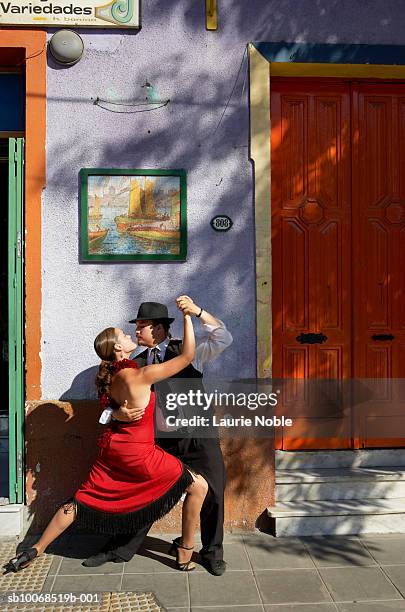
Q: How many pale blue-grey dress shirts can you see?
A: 1